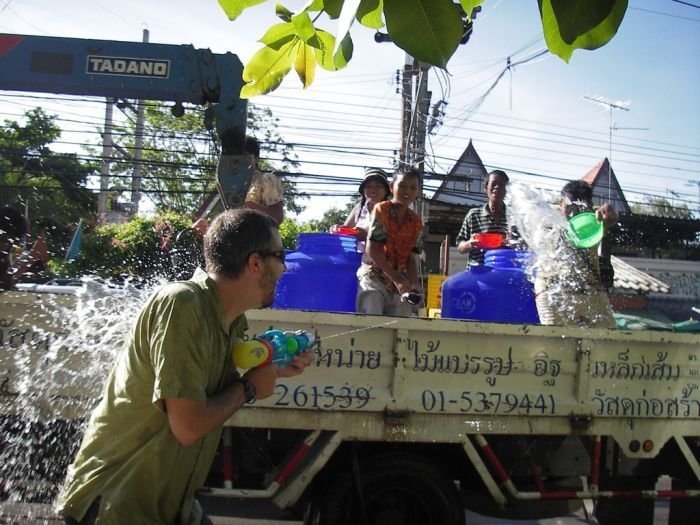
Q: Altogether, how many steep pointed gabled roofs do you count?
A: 2